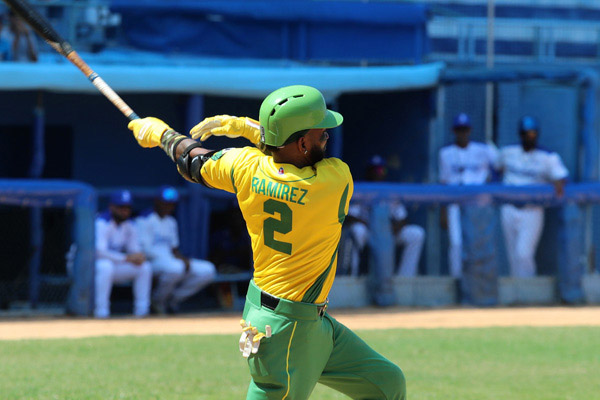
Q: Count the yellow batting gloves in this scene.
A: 2